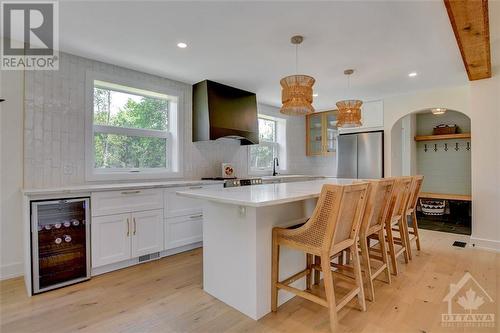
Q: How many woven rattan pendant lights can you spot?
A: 2